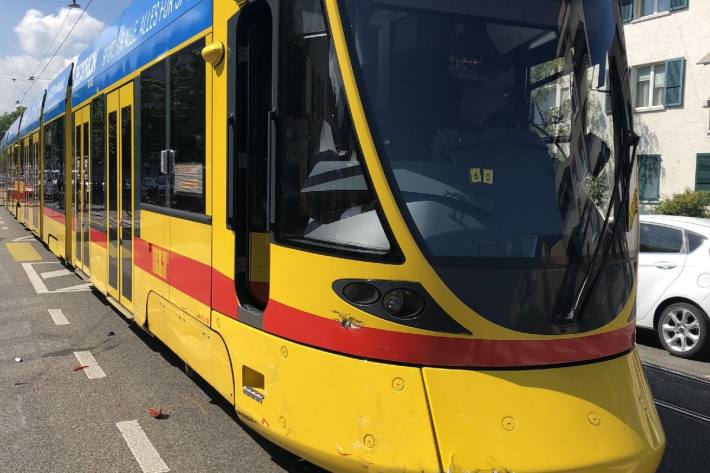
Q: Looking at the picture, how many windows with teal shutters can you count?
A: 4